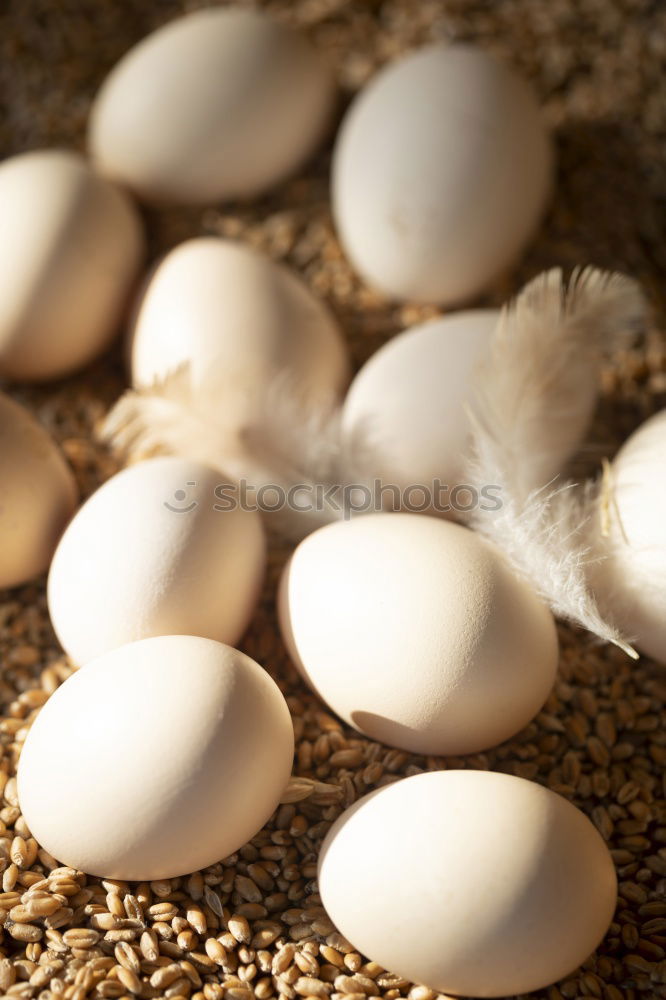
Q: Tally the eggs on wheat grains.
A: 11